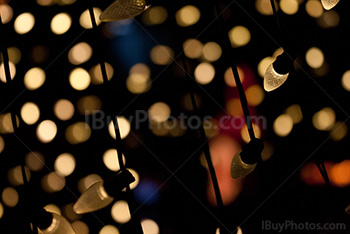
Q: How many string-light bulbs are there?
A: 6